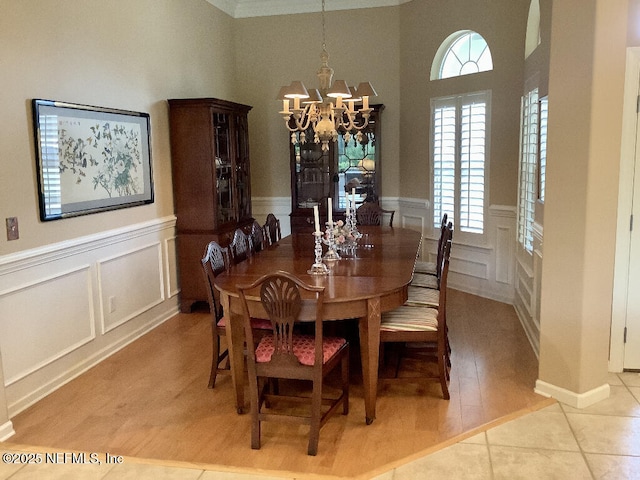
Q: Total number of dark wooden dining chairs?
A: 10